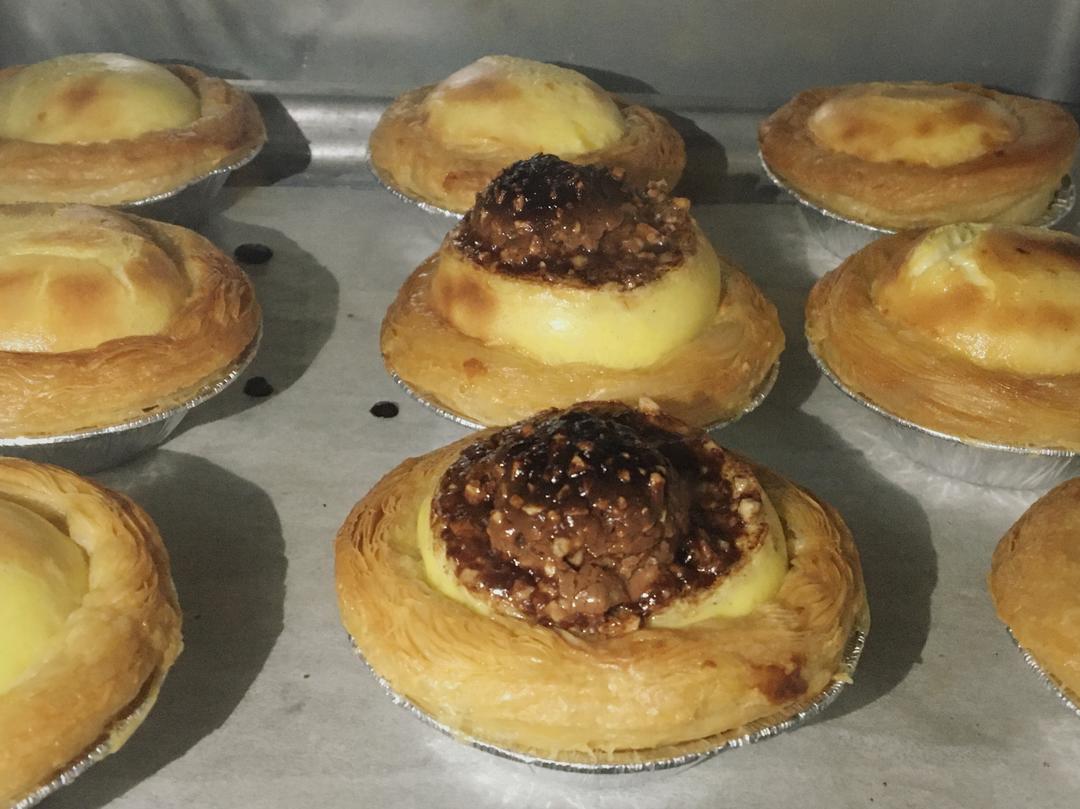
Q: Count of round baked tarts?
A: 9